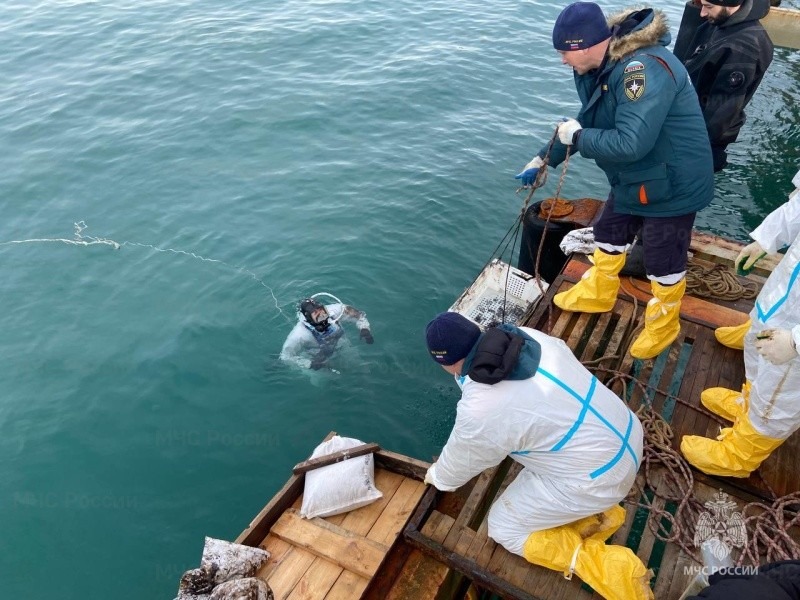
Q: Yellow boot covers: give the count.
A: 7